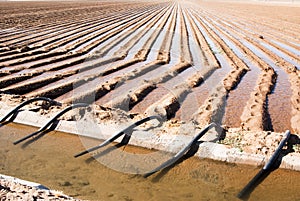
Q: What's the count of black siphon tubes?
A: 5